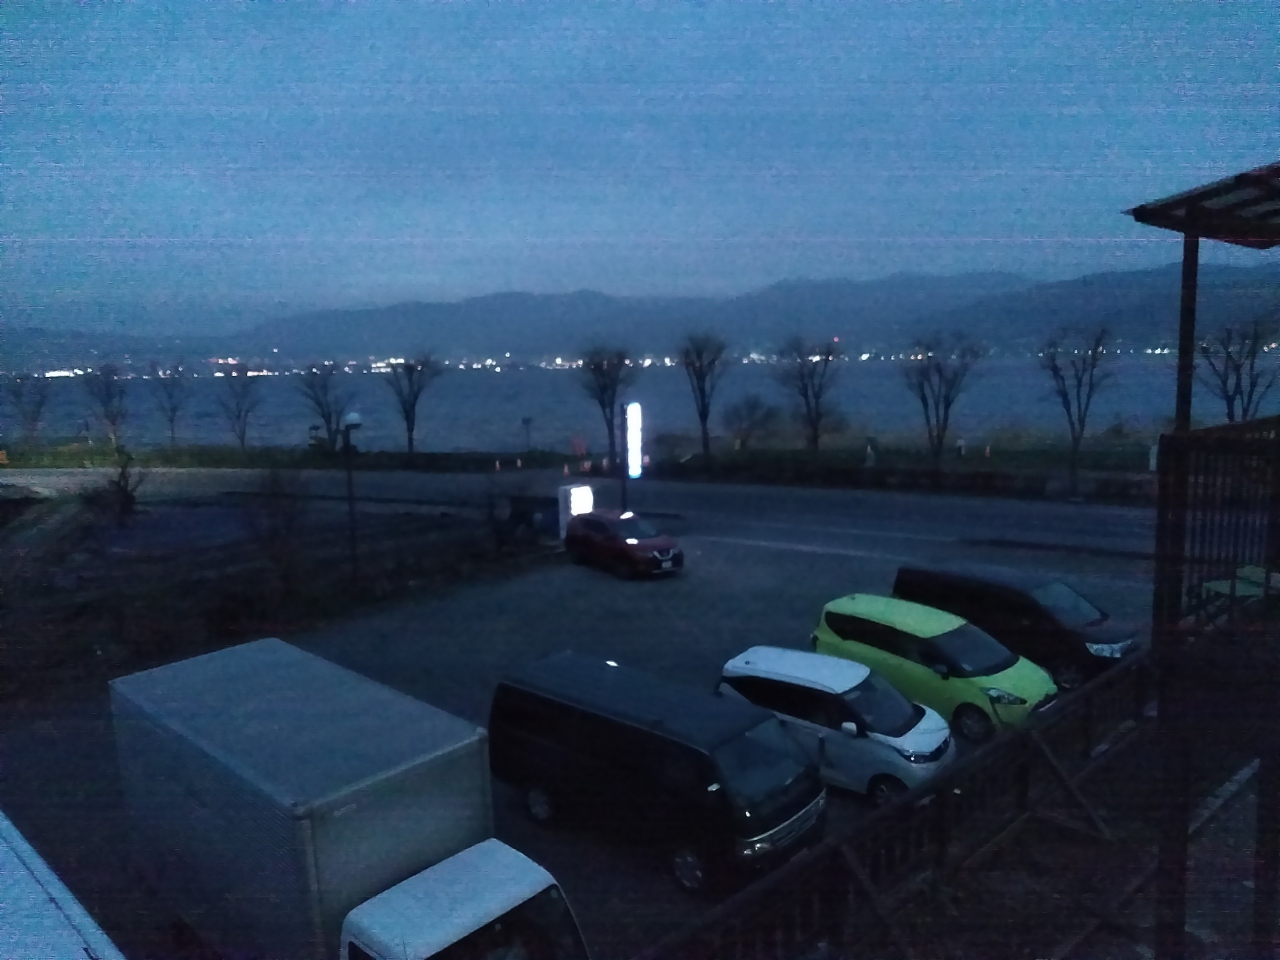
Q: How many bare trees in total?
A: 12